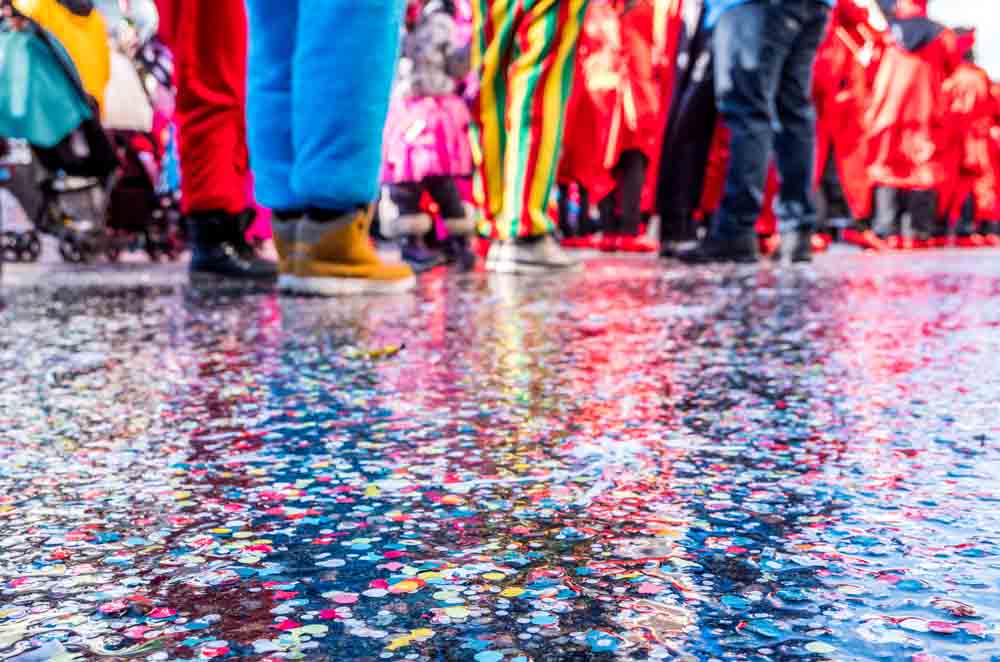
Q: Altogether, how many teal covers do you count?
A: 1